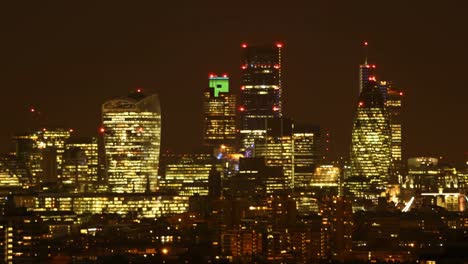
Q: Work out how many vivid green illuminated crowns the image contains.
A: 1